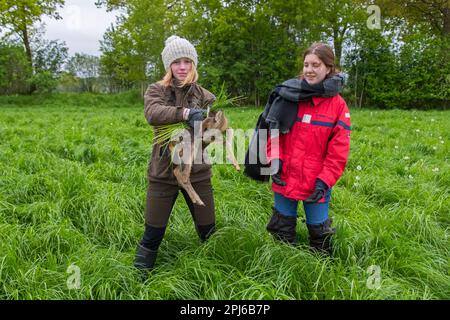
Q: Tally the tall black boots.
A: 4